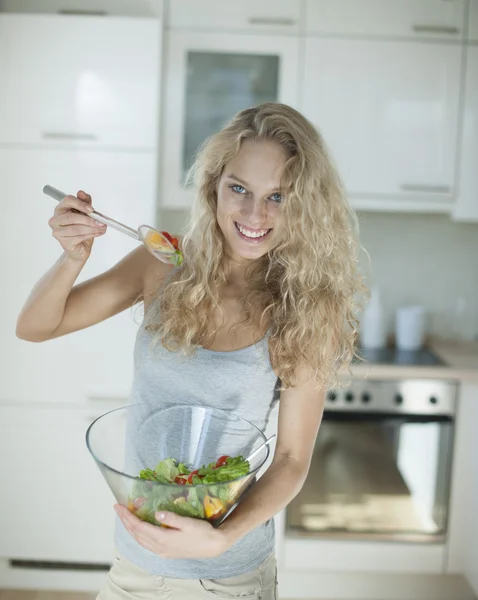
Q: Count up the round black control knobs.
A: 5